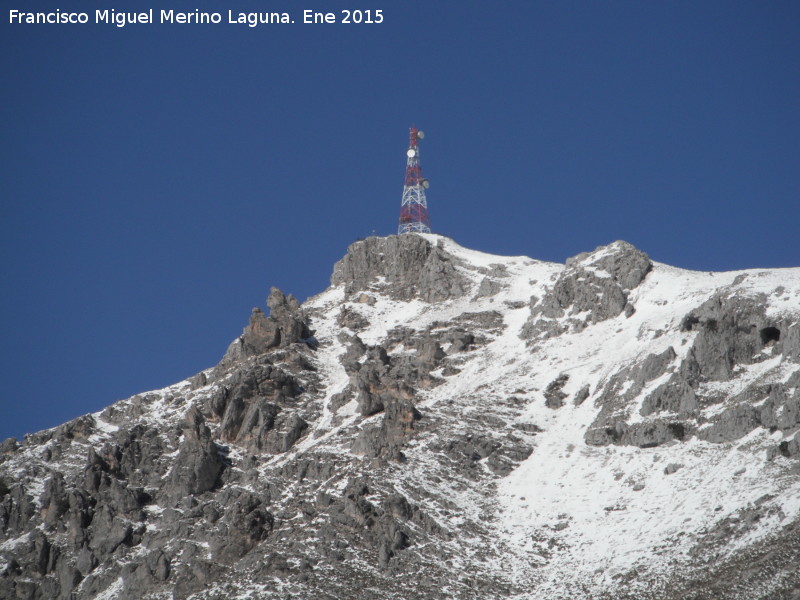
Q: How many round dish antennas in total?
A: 3